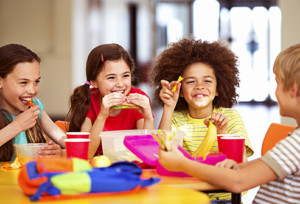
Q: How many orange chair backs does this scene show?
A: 2